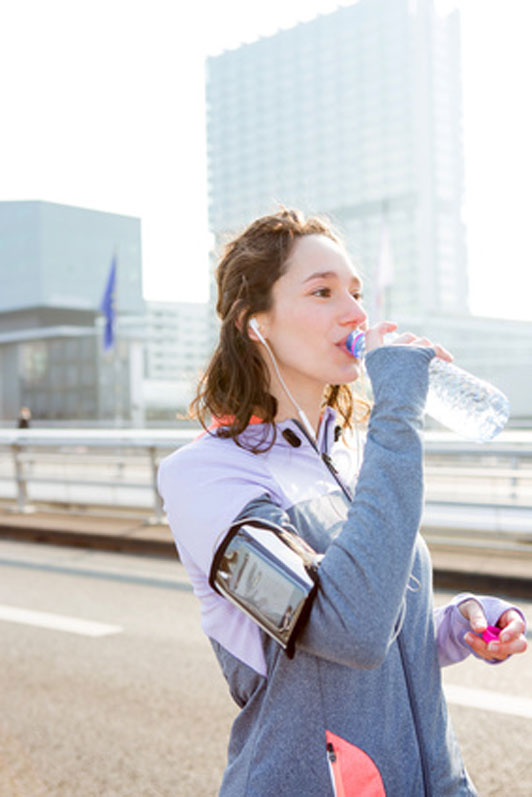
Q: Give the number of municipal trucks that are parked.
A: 0